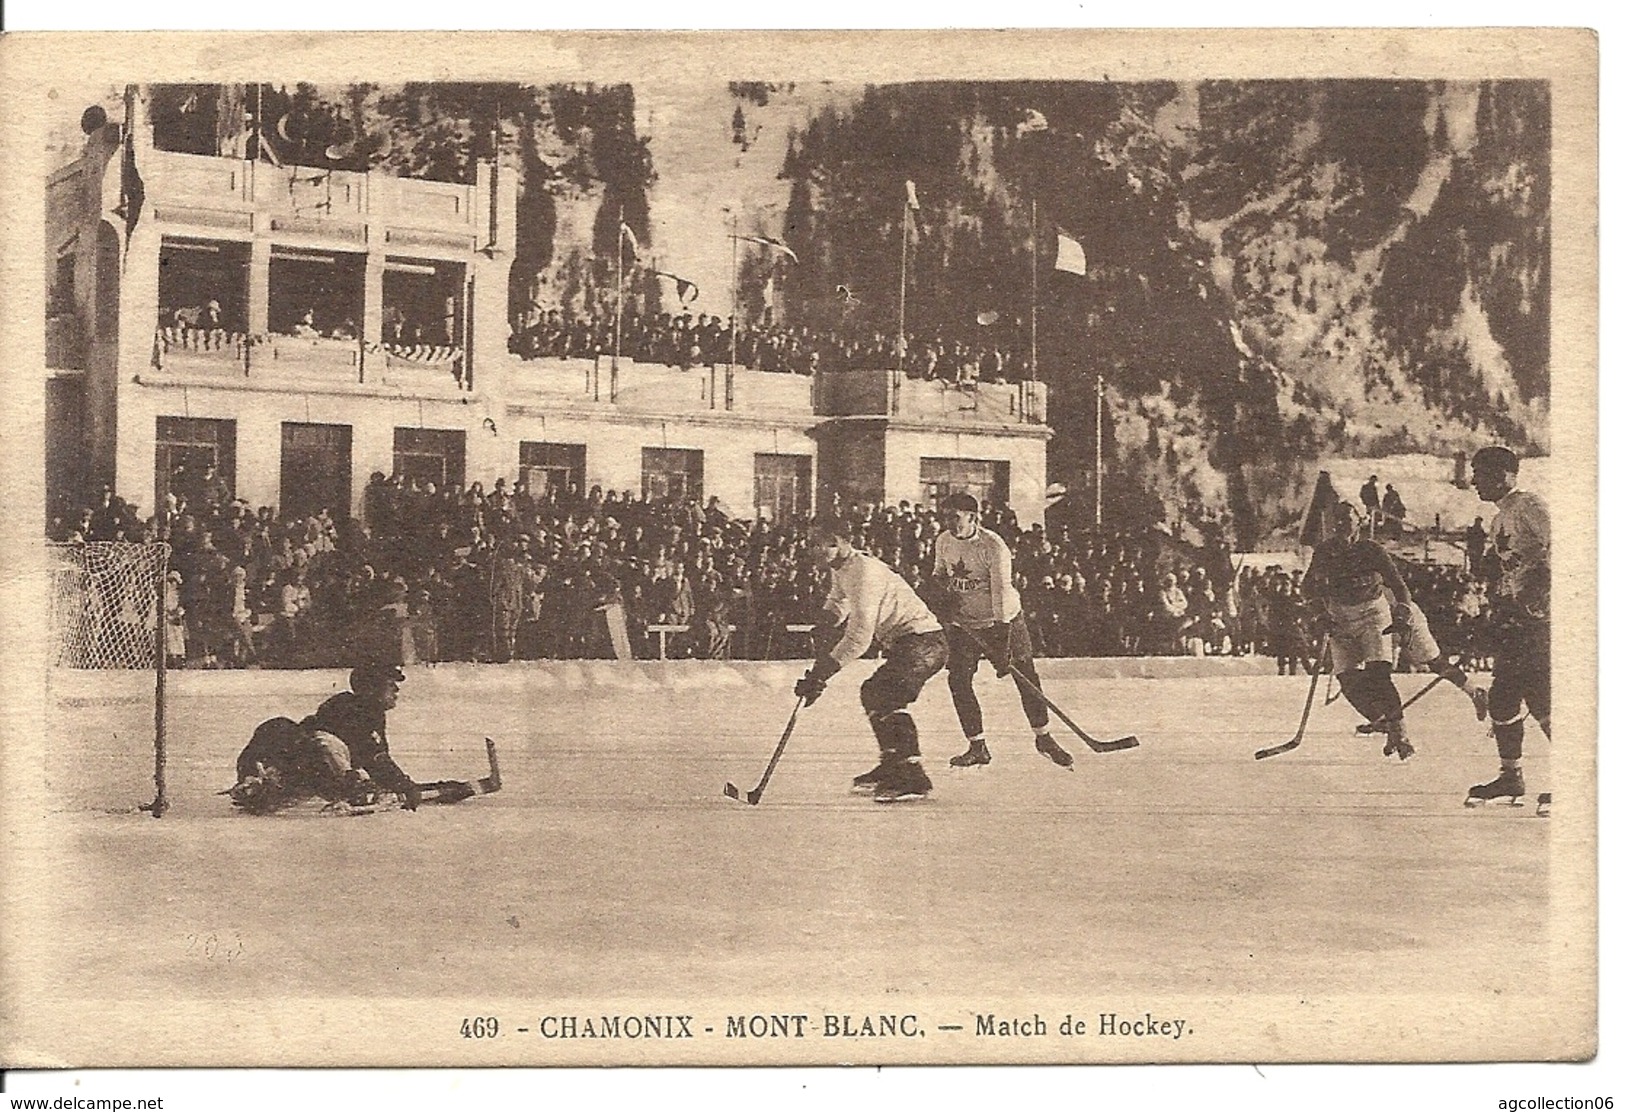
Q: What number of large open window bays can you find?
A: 3